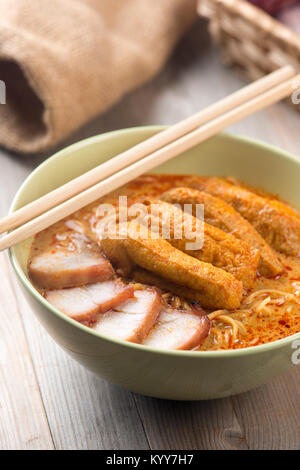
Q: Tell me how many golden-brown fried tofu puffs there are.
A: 4